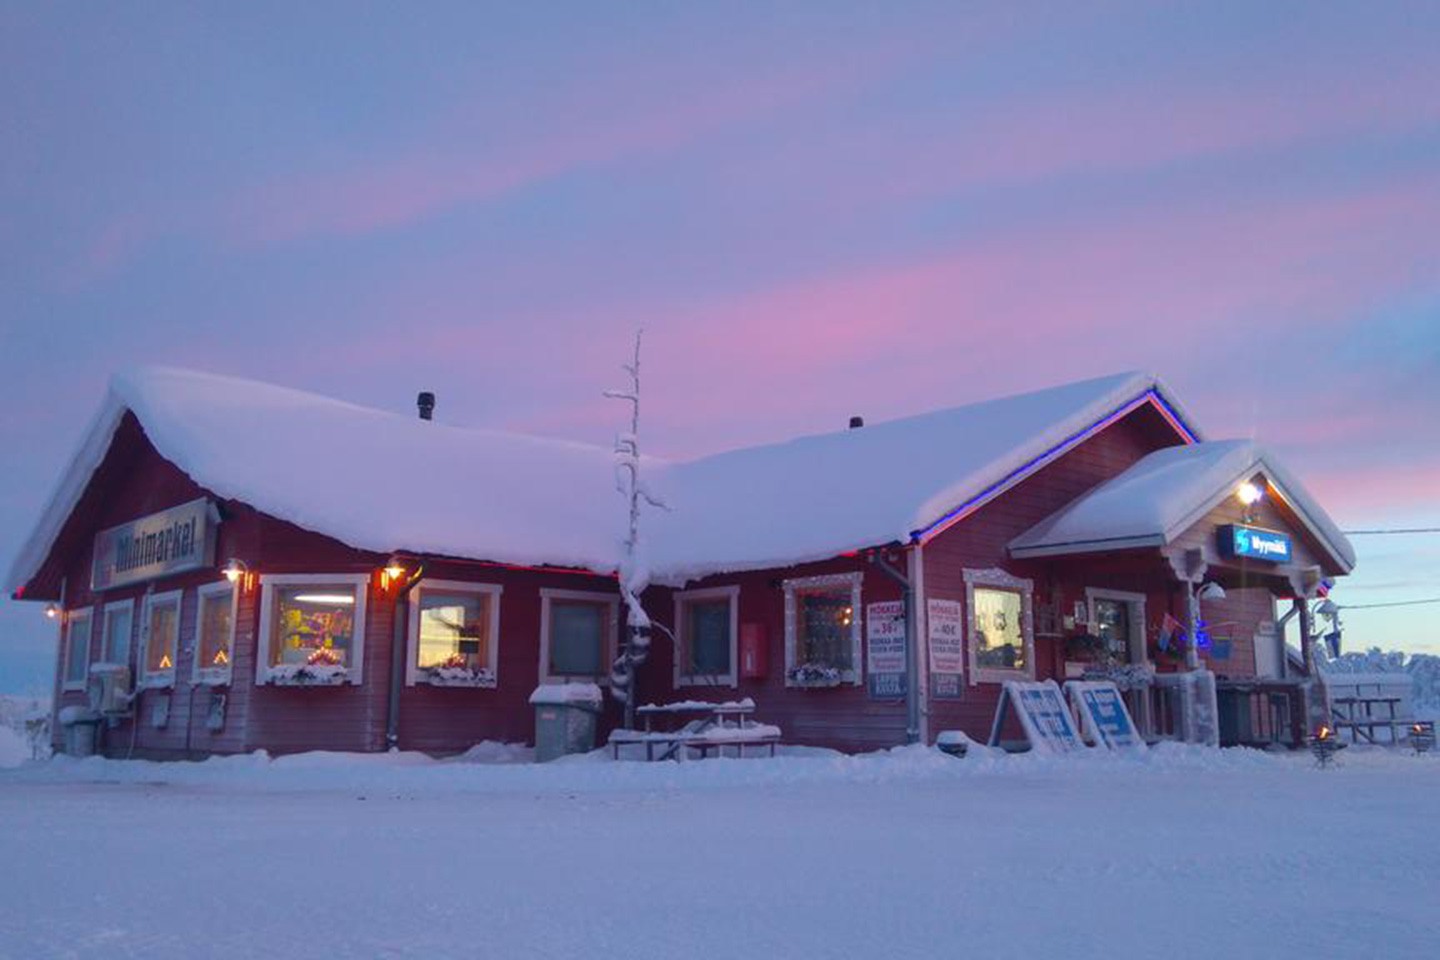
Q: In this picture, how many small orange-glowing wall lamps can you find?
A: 3